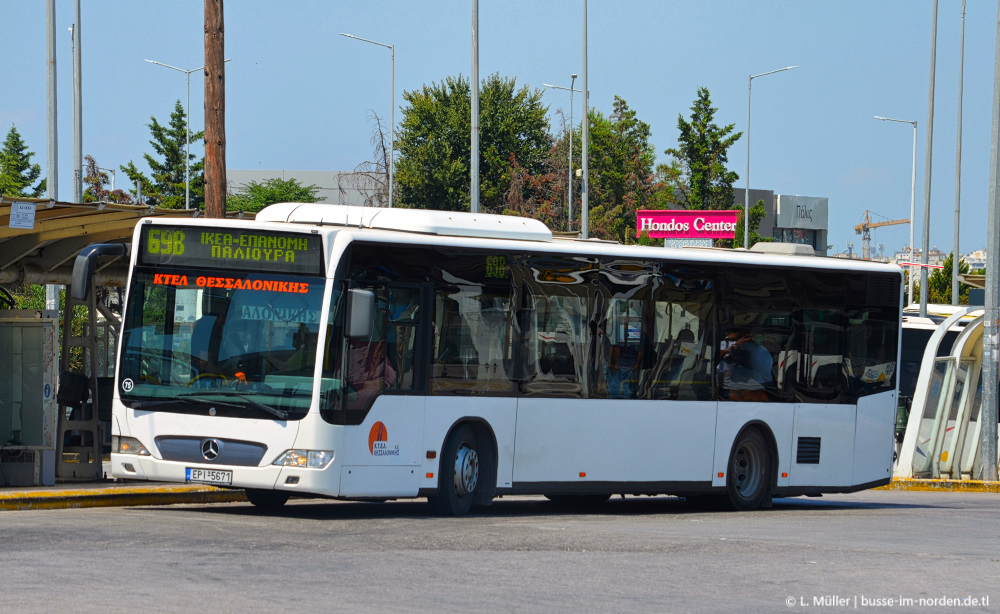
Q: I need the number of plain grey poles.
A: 7